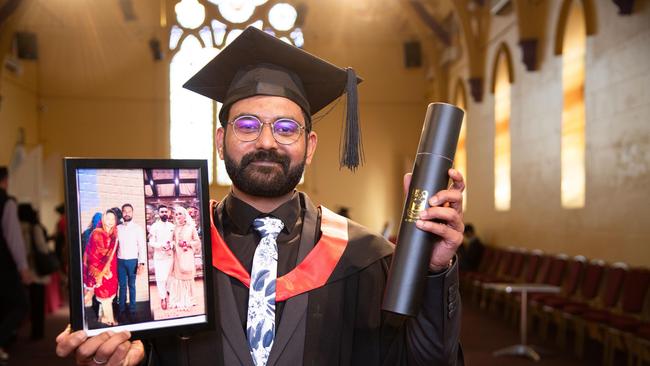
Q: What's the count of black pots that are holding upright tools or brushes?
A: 0